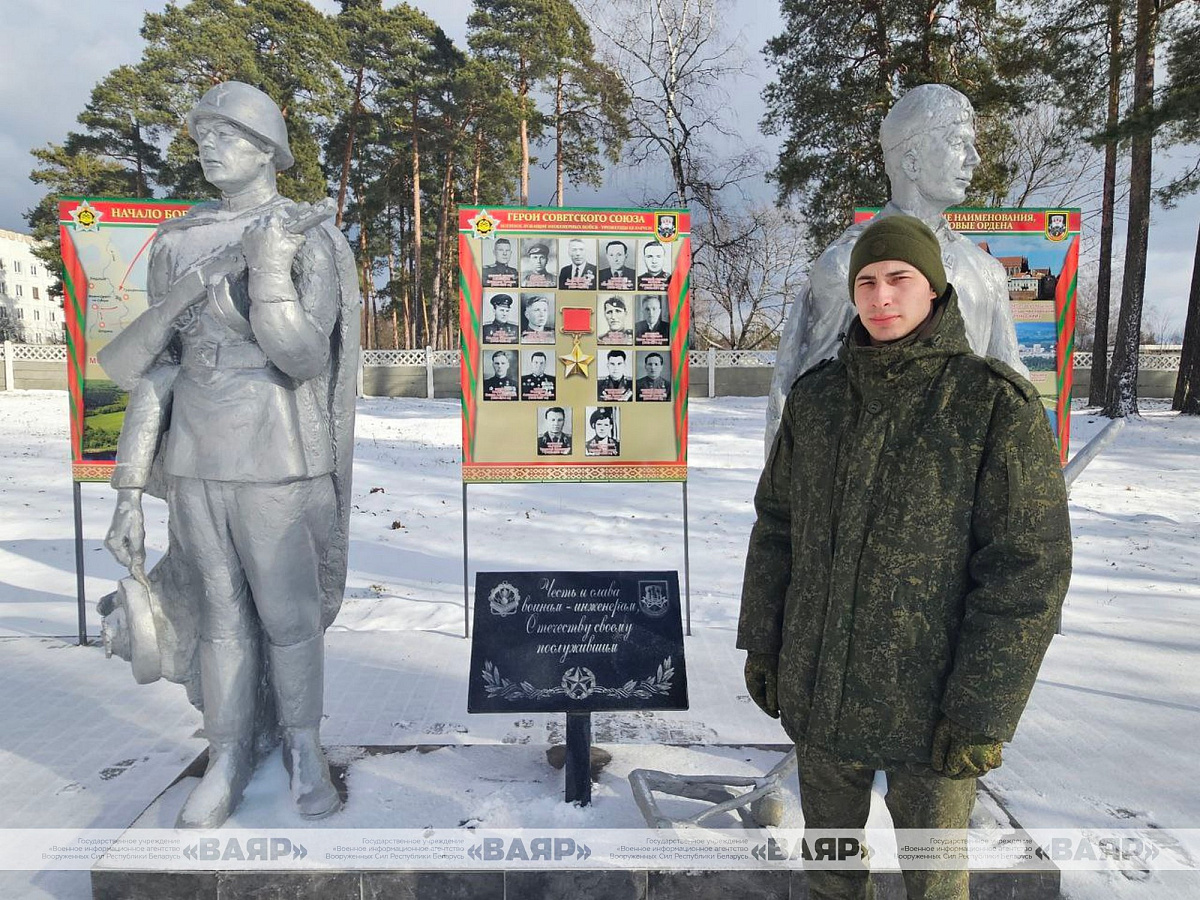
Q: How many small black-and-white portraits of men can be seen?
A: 15